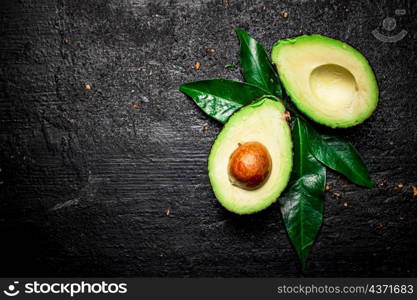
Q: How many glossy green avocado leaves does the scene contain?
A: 4